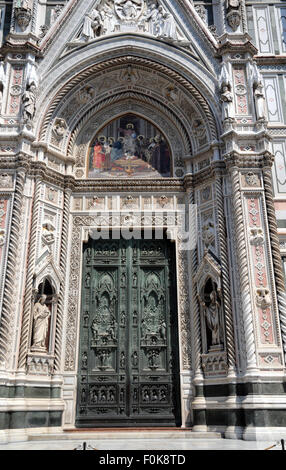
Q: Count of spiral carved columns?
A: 7